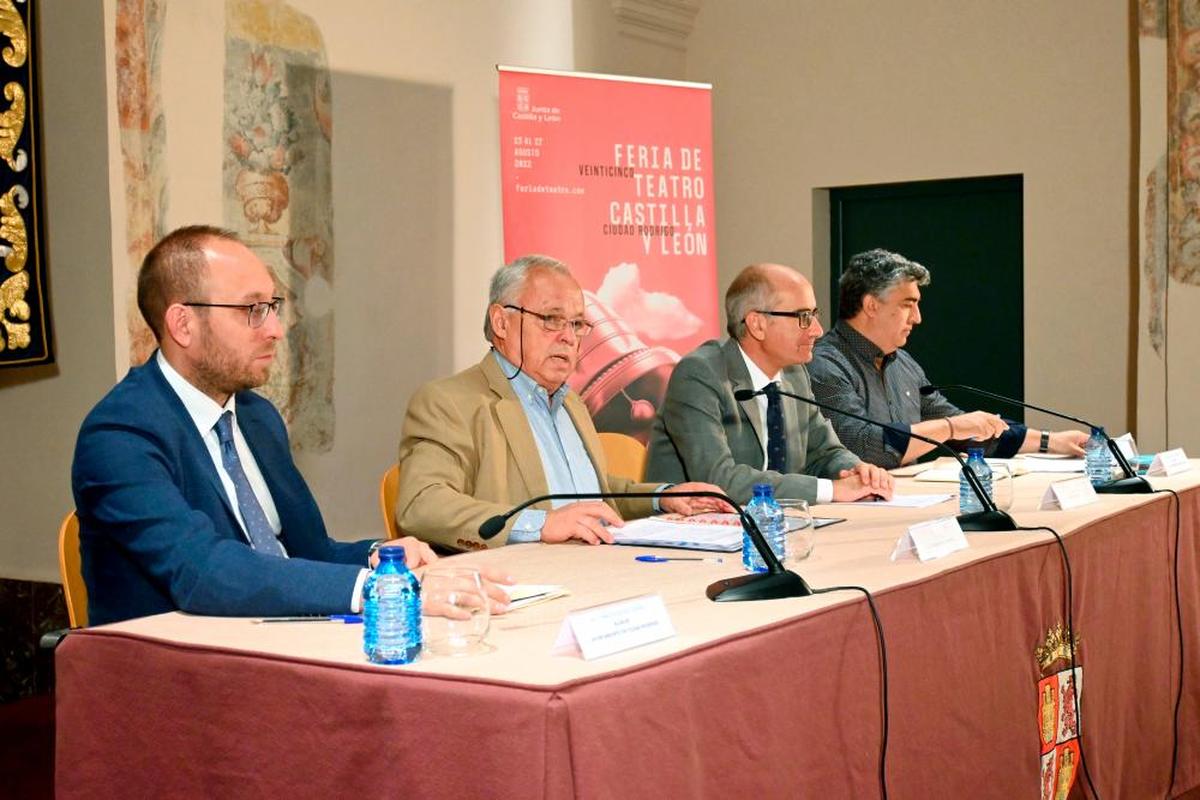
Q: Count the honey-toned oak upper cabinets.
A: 0